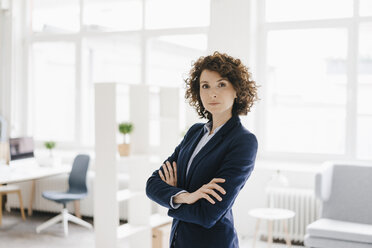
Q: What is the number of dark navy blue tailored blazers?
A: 1